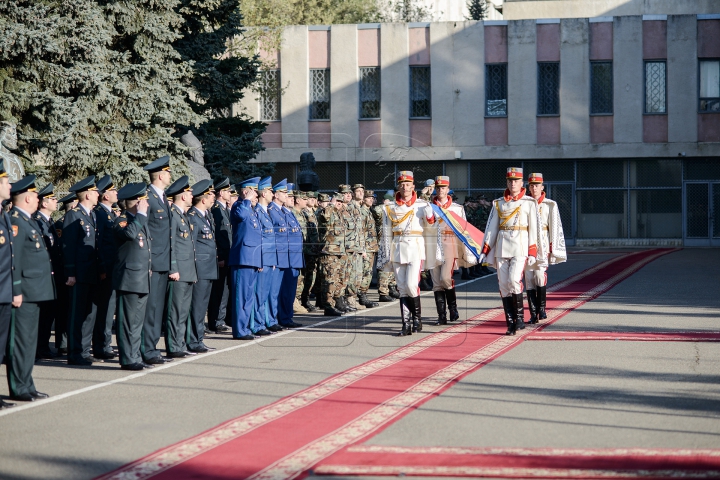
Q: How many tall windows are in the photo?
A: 9